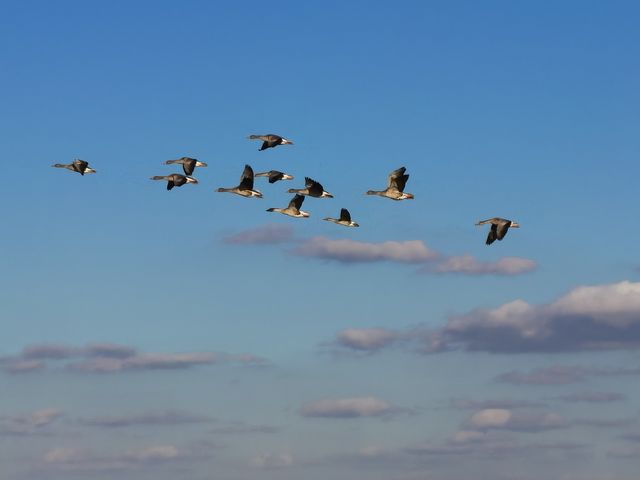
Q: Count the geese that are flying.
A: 11